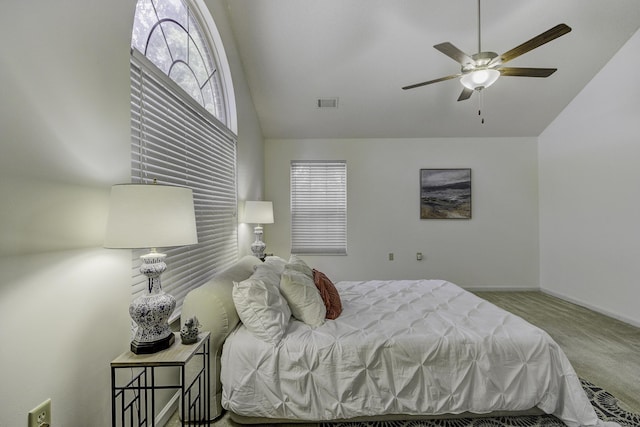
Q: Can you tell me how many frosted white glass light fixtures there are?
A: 1